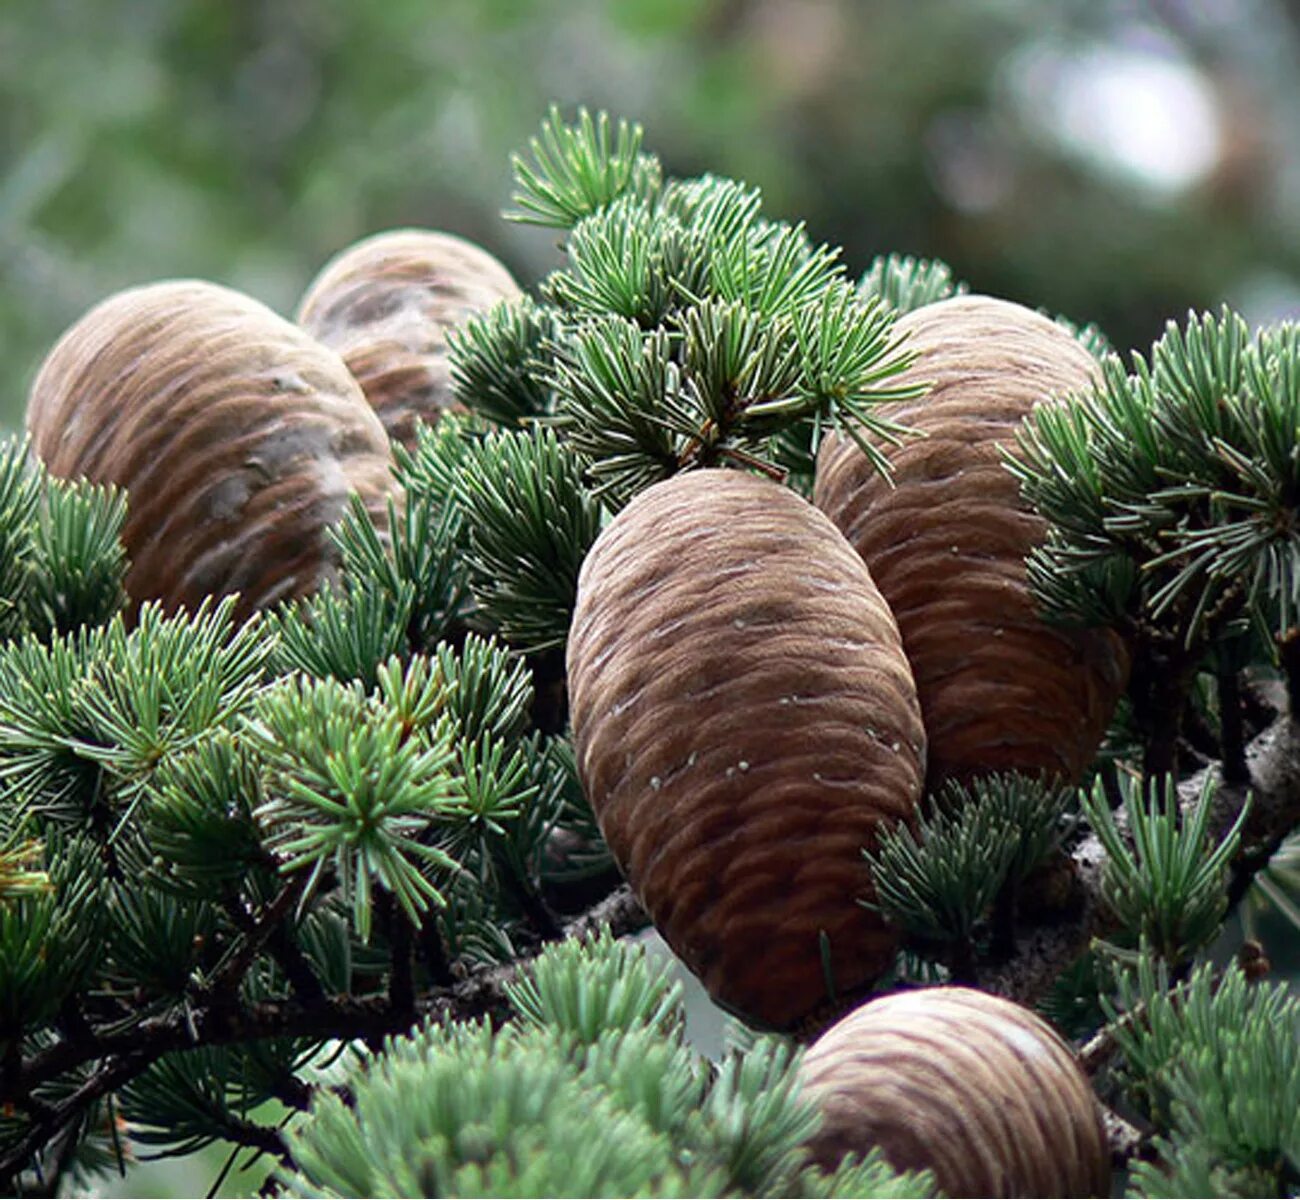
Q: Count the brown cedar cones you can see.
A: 5